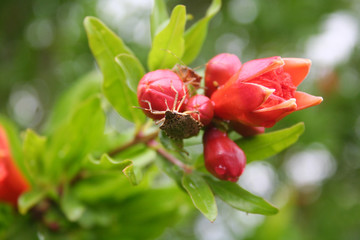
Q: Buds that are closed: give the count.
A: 4